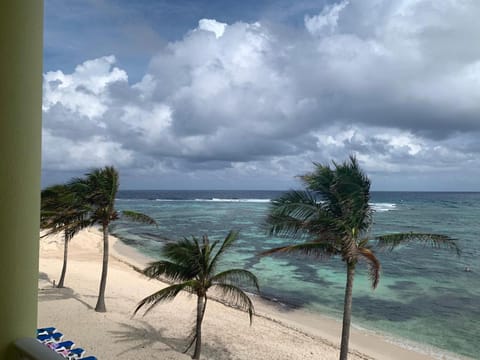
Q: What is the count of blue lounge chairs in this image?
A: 5